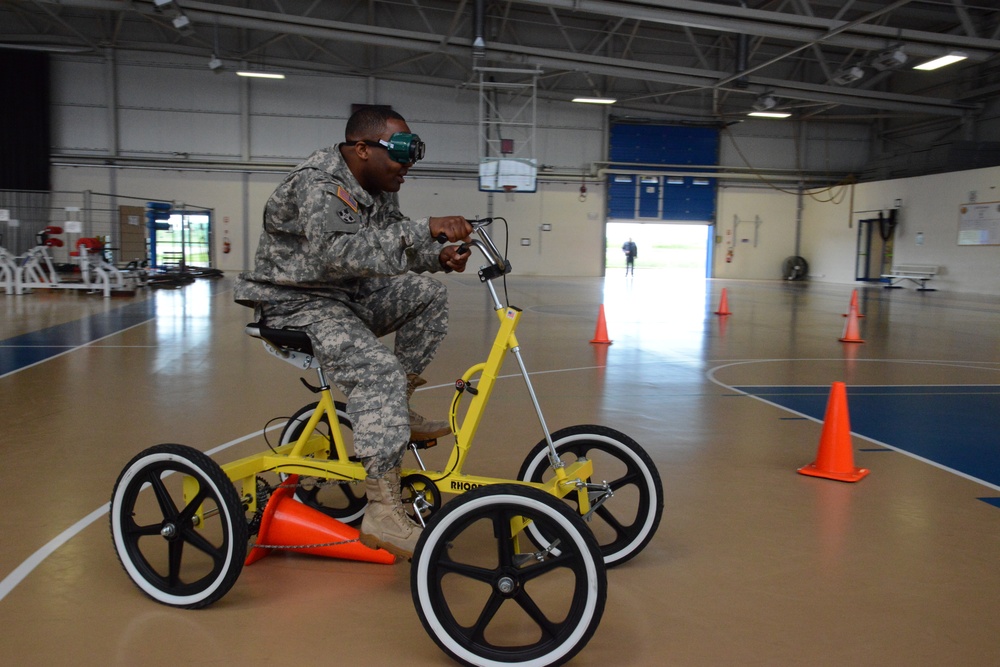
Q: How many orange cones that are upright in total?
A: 5